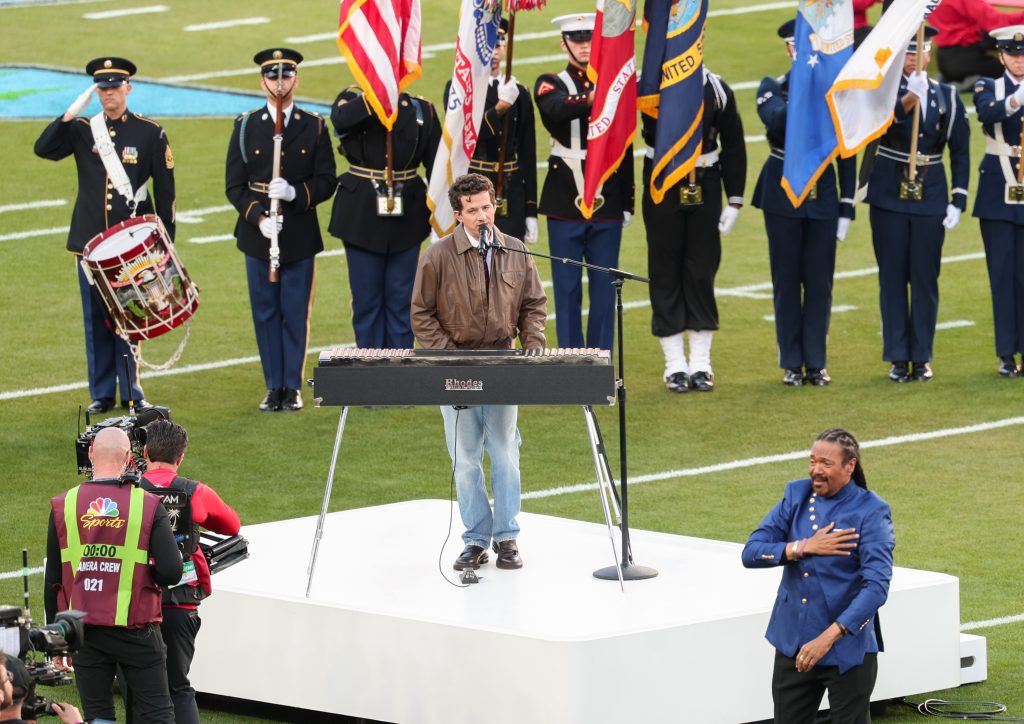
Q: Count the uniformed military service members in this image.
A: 9